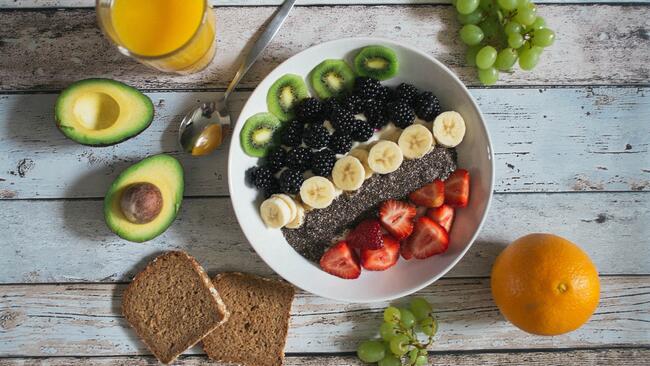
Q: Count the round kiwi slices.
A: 4